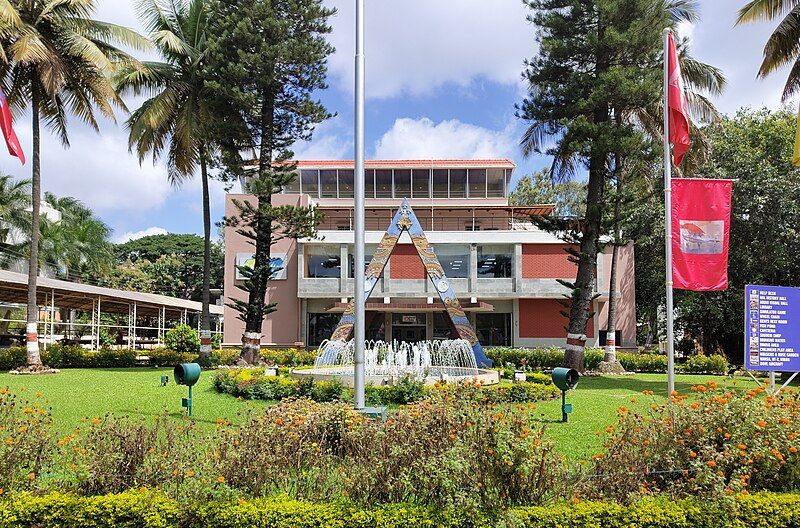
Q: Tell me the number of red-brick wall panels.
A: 3